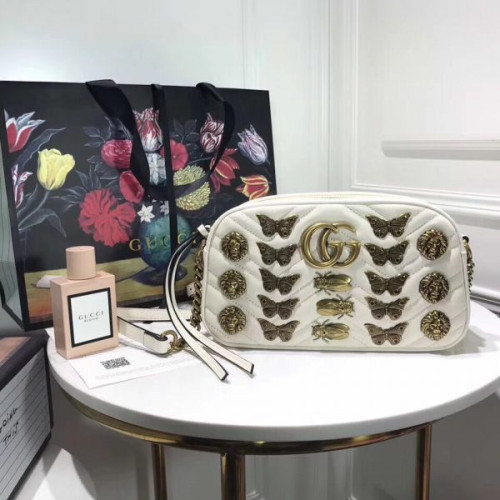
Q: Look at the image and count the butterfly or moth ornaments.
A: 10